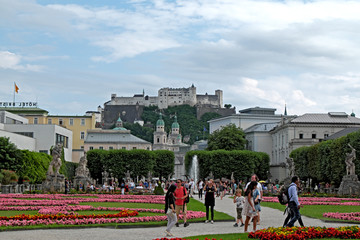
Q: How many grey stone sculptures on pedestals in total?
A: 4